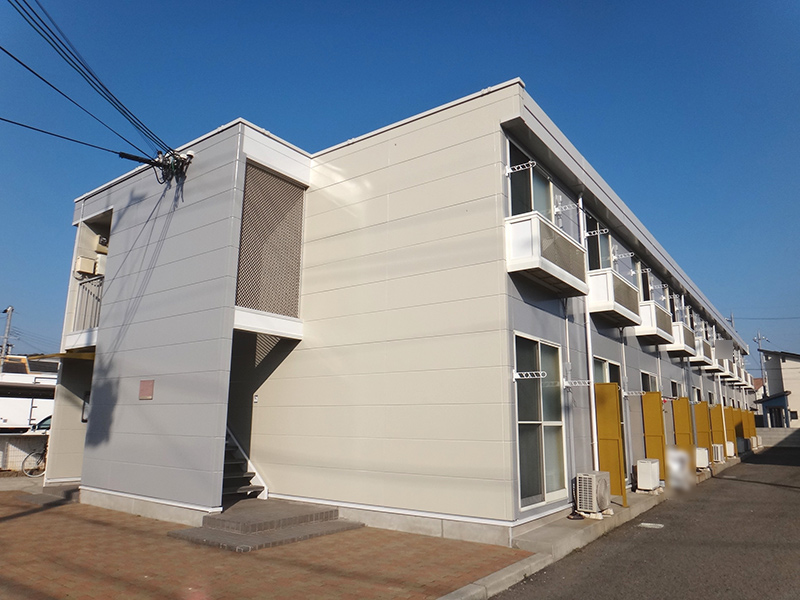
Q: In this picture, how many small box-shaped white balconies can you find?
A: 10